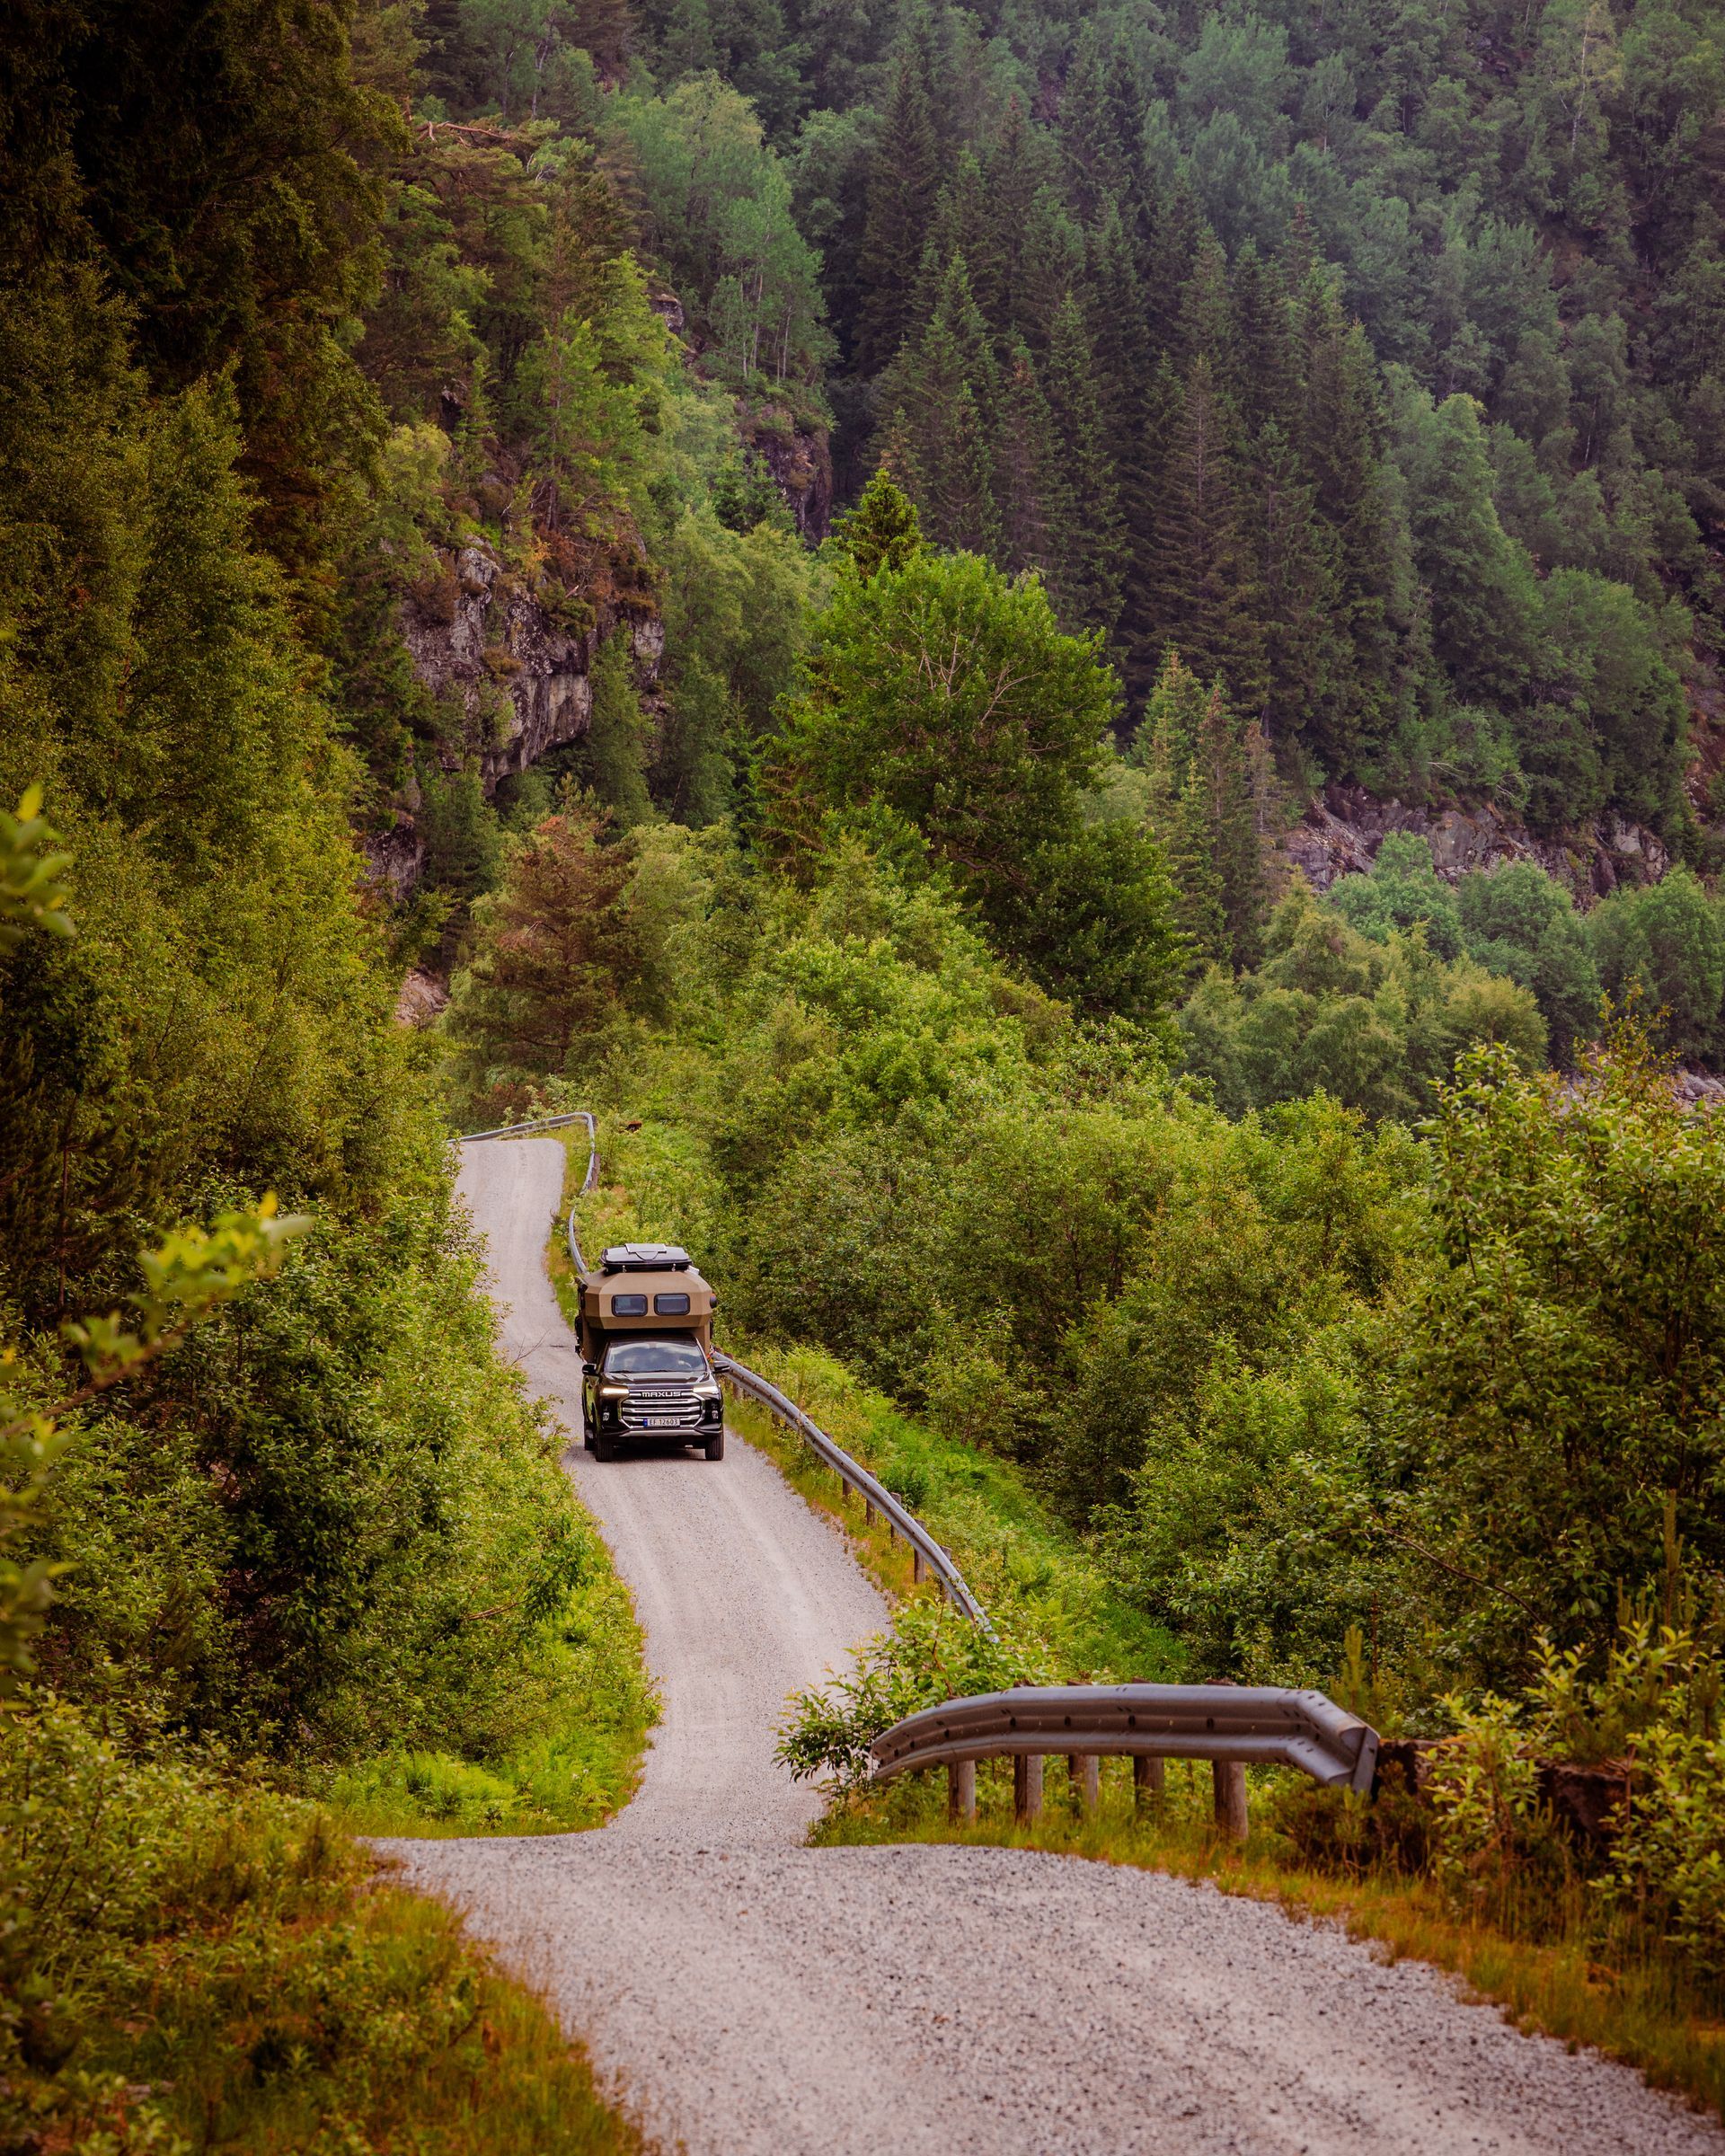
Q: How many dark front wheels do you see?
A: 2